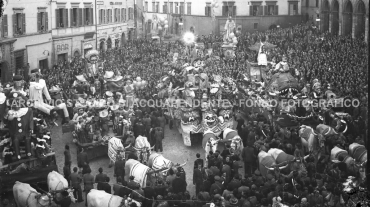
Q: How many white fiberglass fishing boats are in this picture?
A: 0